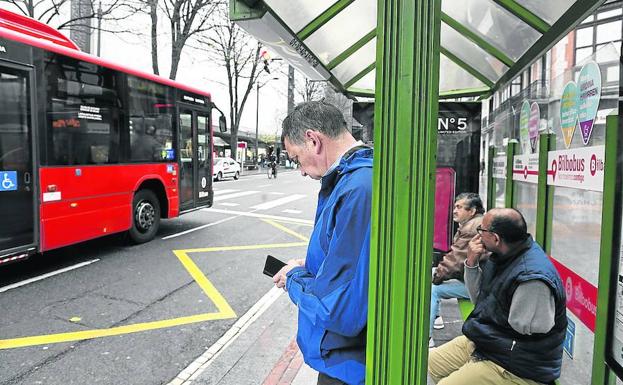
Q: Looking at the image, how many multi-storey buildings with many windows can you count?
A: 1